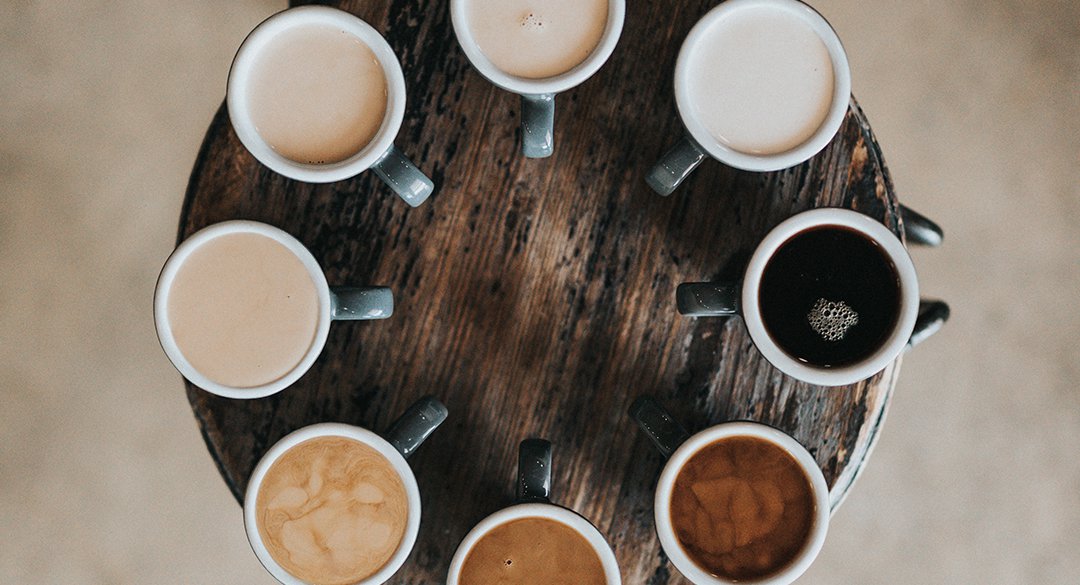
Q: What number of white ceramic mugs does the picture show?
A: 8